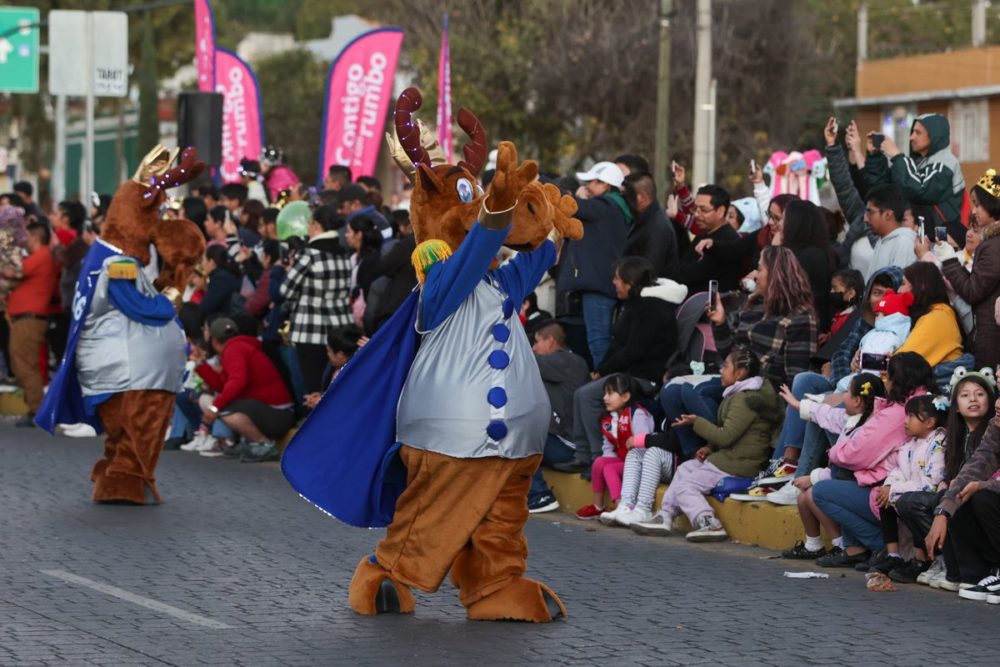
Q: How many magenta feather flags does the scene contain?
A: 4